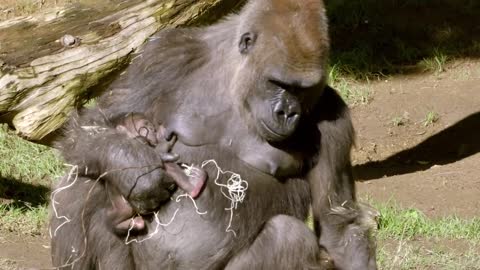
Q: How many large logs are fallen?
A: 1